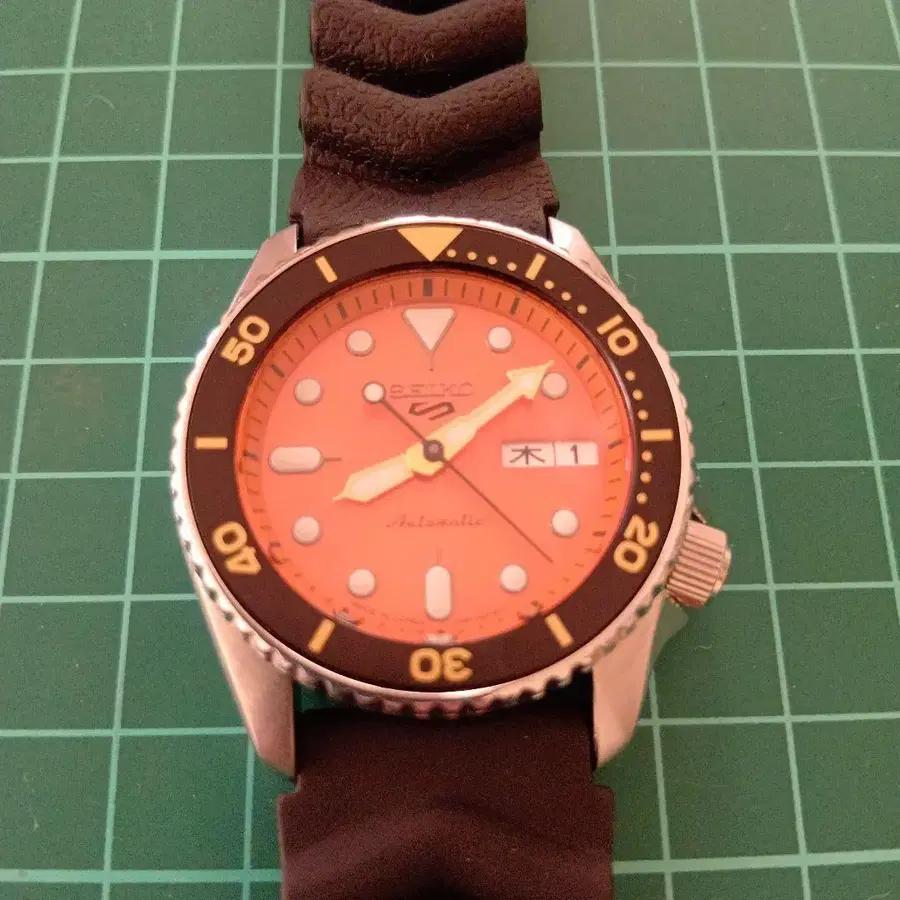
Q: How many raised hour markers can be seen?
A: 11